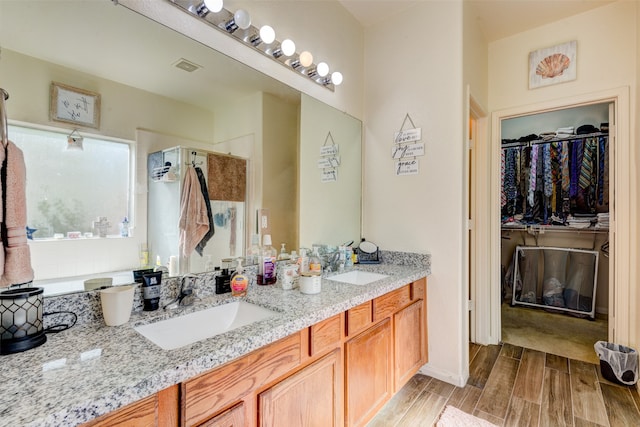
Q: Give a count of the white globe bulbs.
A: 7